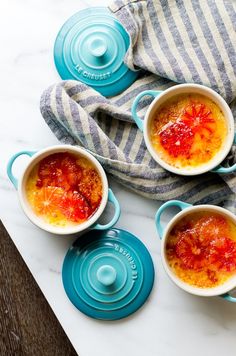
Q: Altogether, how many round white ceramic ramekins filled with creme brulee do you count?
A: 3